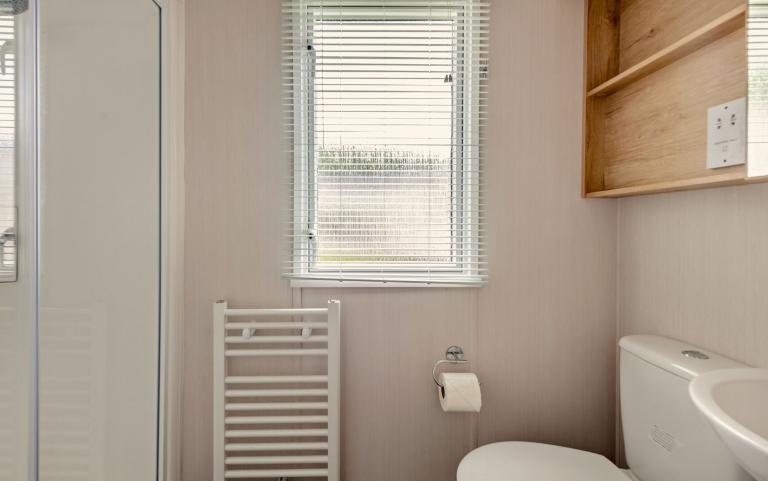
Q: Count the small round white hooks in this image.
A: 2